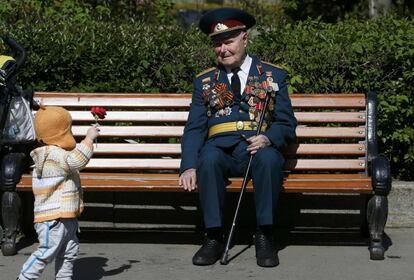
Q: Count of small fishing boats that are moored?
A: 0